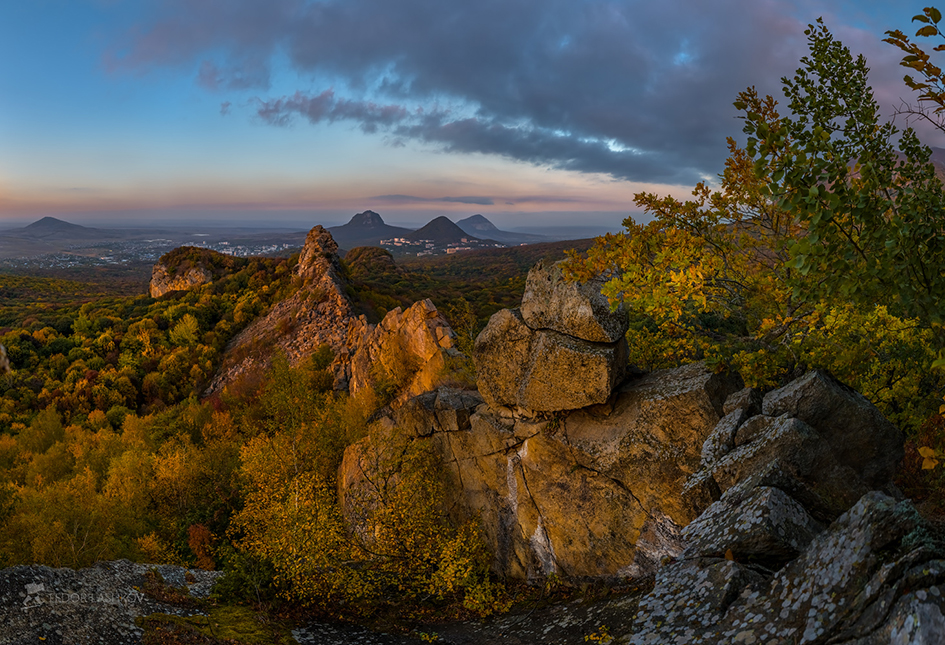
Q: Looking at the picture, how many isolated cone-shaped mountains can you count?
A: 4